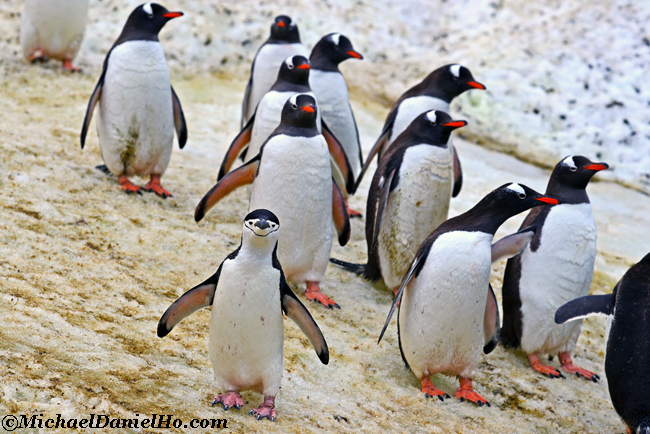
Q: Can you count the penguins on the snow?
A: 12